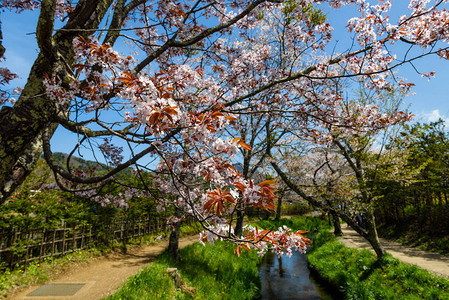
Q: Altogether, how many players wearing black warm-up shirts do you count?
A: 0